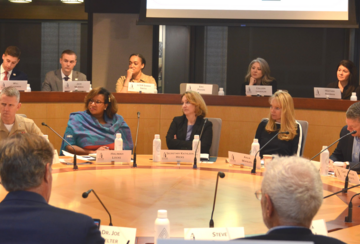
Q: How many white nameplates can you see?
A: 13